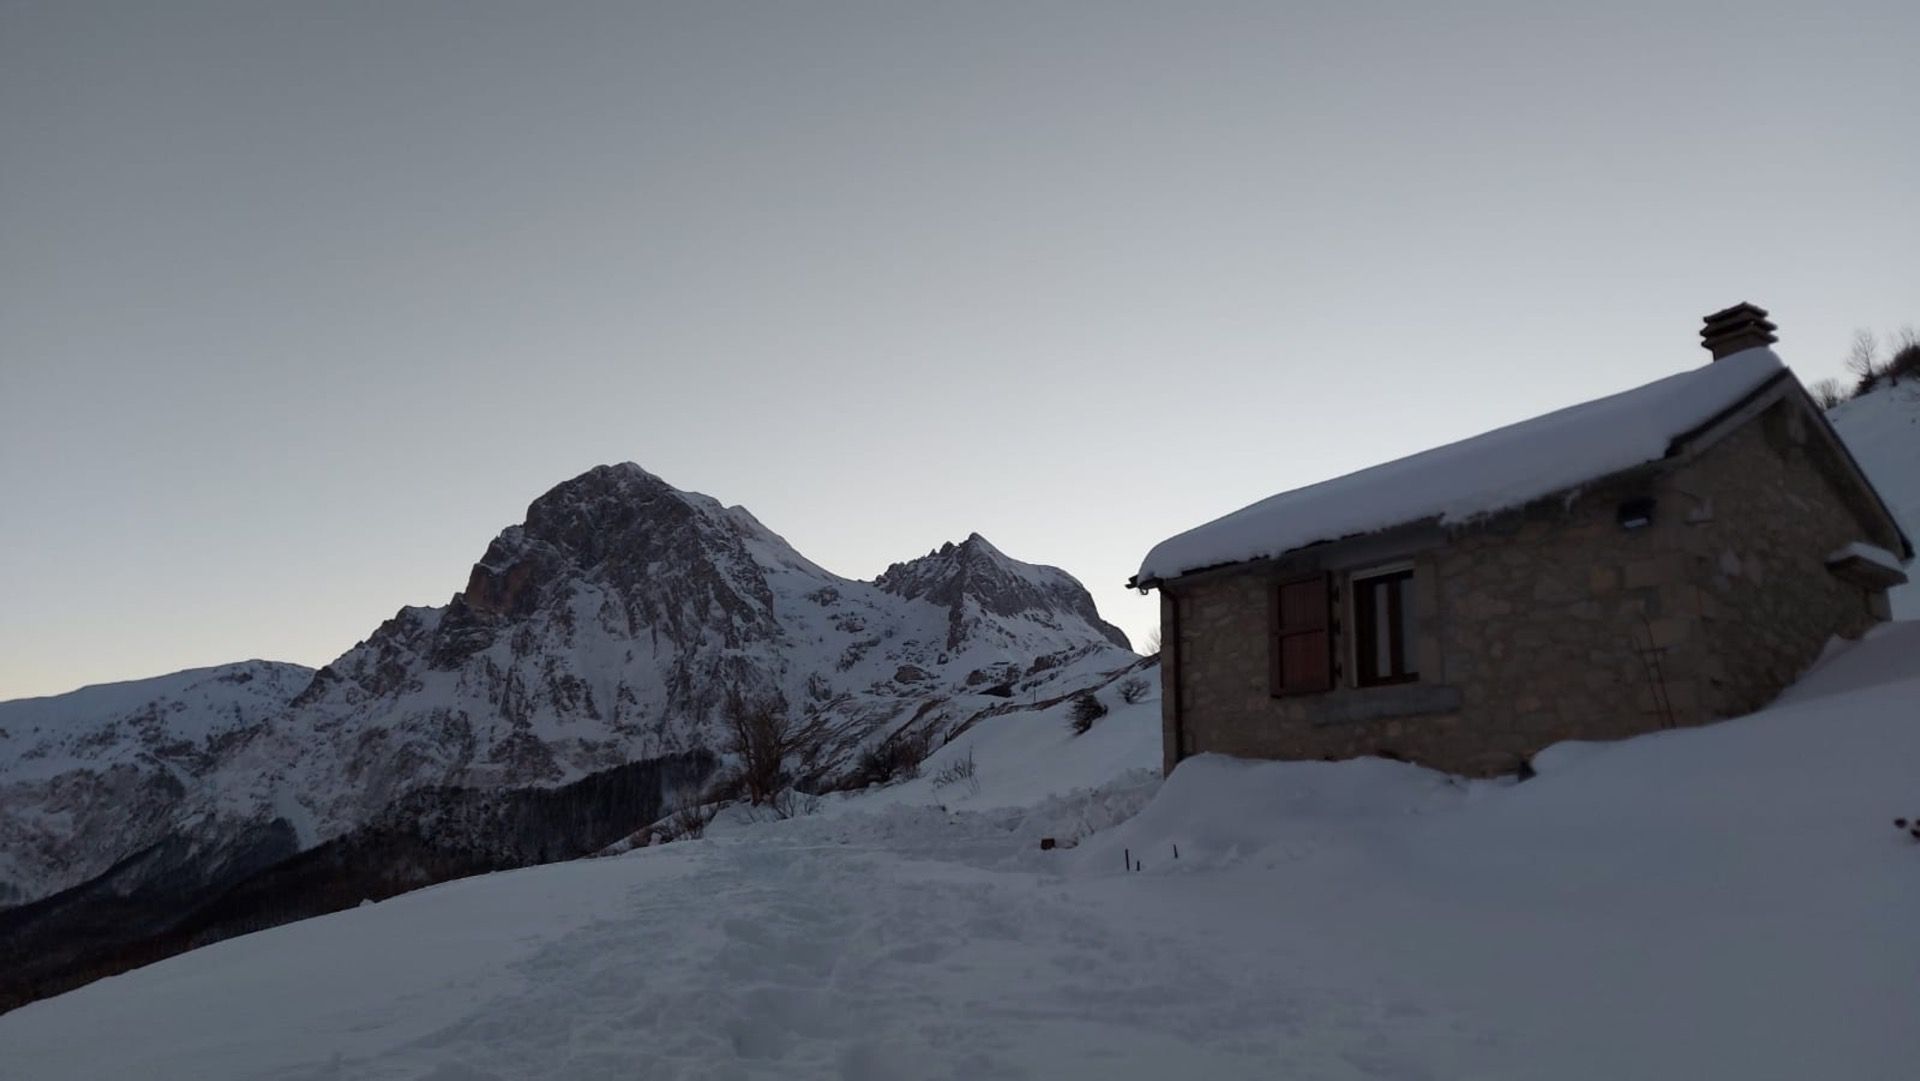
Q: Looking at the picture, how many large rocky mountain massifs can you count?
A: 2